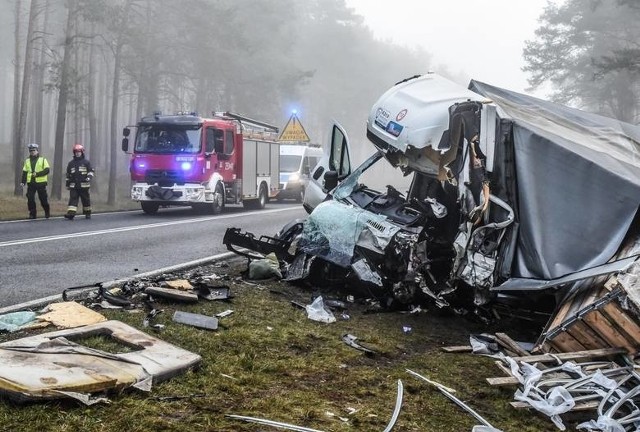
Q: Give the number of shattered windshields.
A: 1